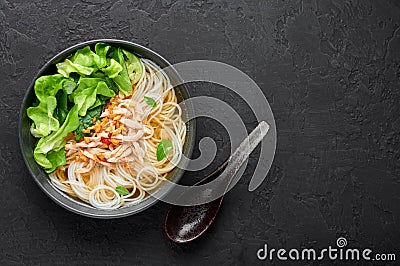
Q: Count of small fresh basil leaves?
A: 3